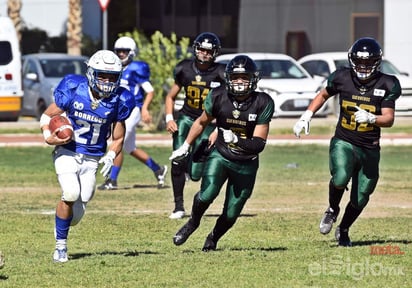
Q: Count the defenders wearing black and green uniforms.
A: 3